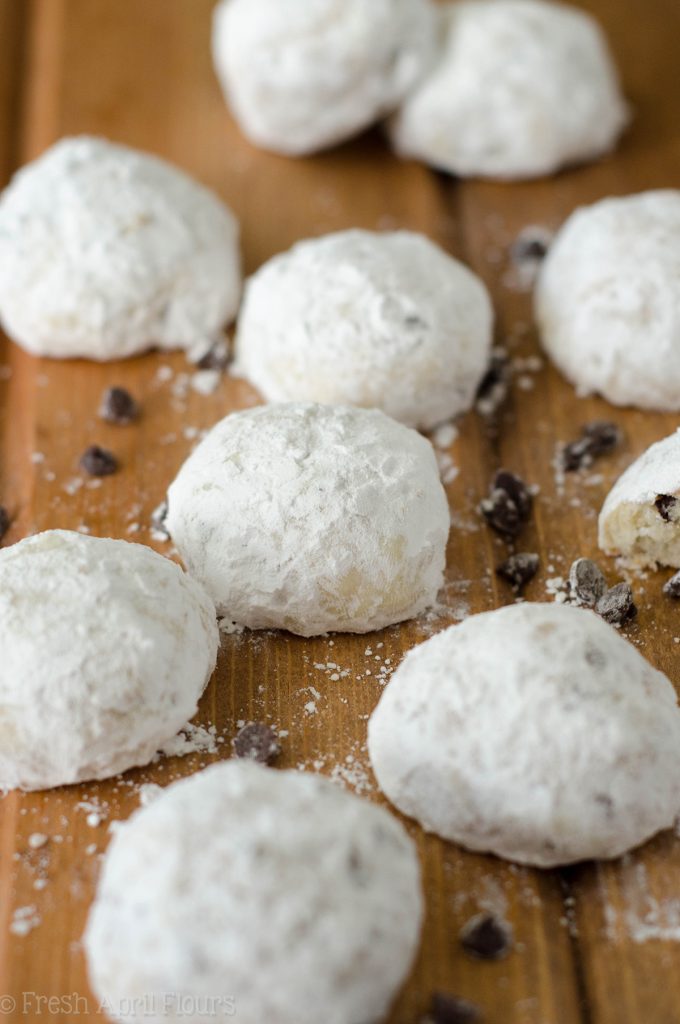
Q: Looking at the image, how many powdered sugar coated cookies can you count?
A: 10